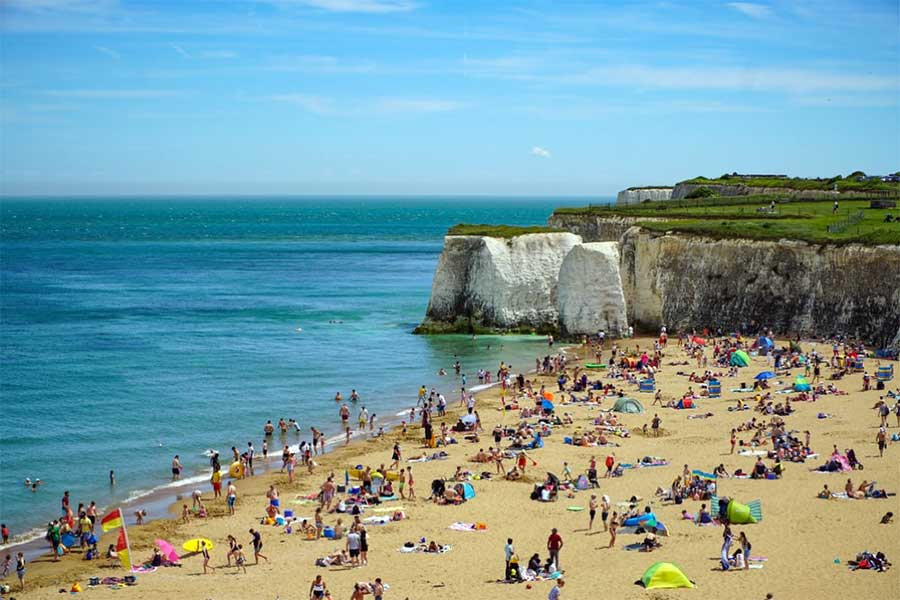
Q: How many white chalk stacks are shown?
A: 2